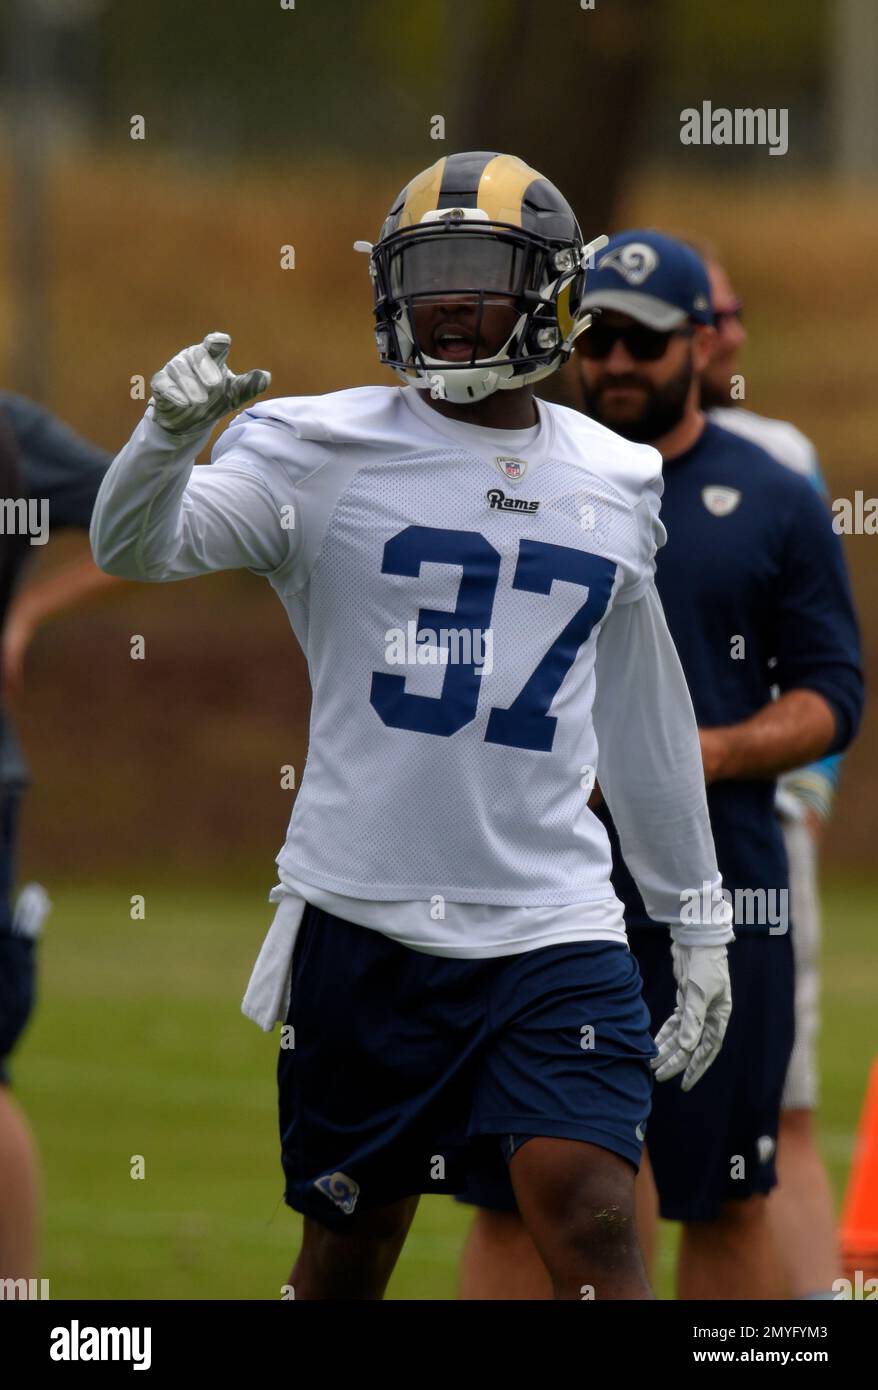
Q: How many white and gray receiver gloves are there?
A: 2